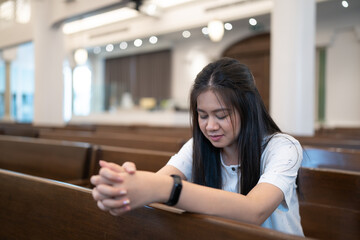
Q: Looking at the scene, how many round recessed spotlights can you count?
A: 10